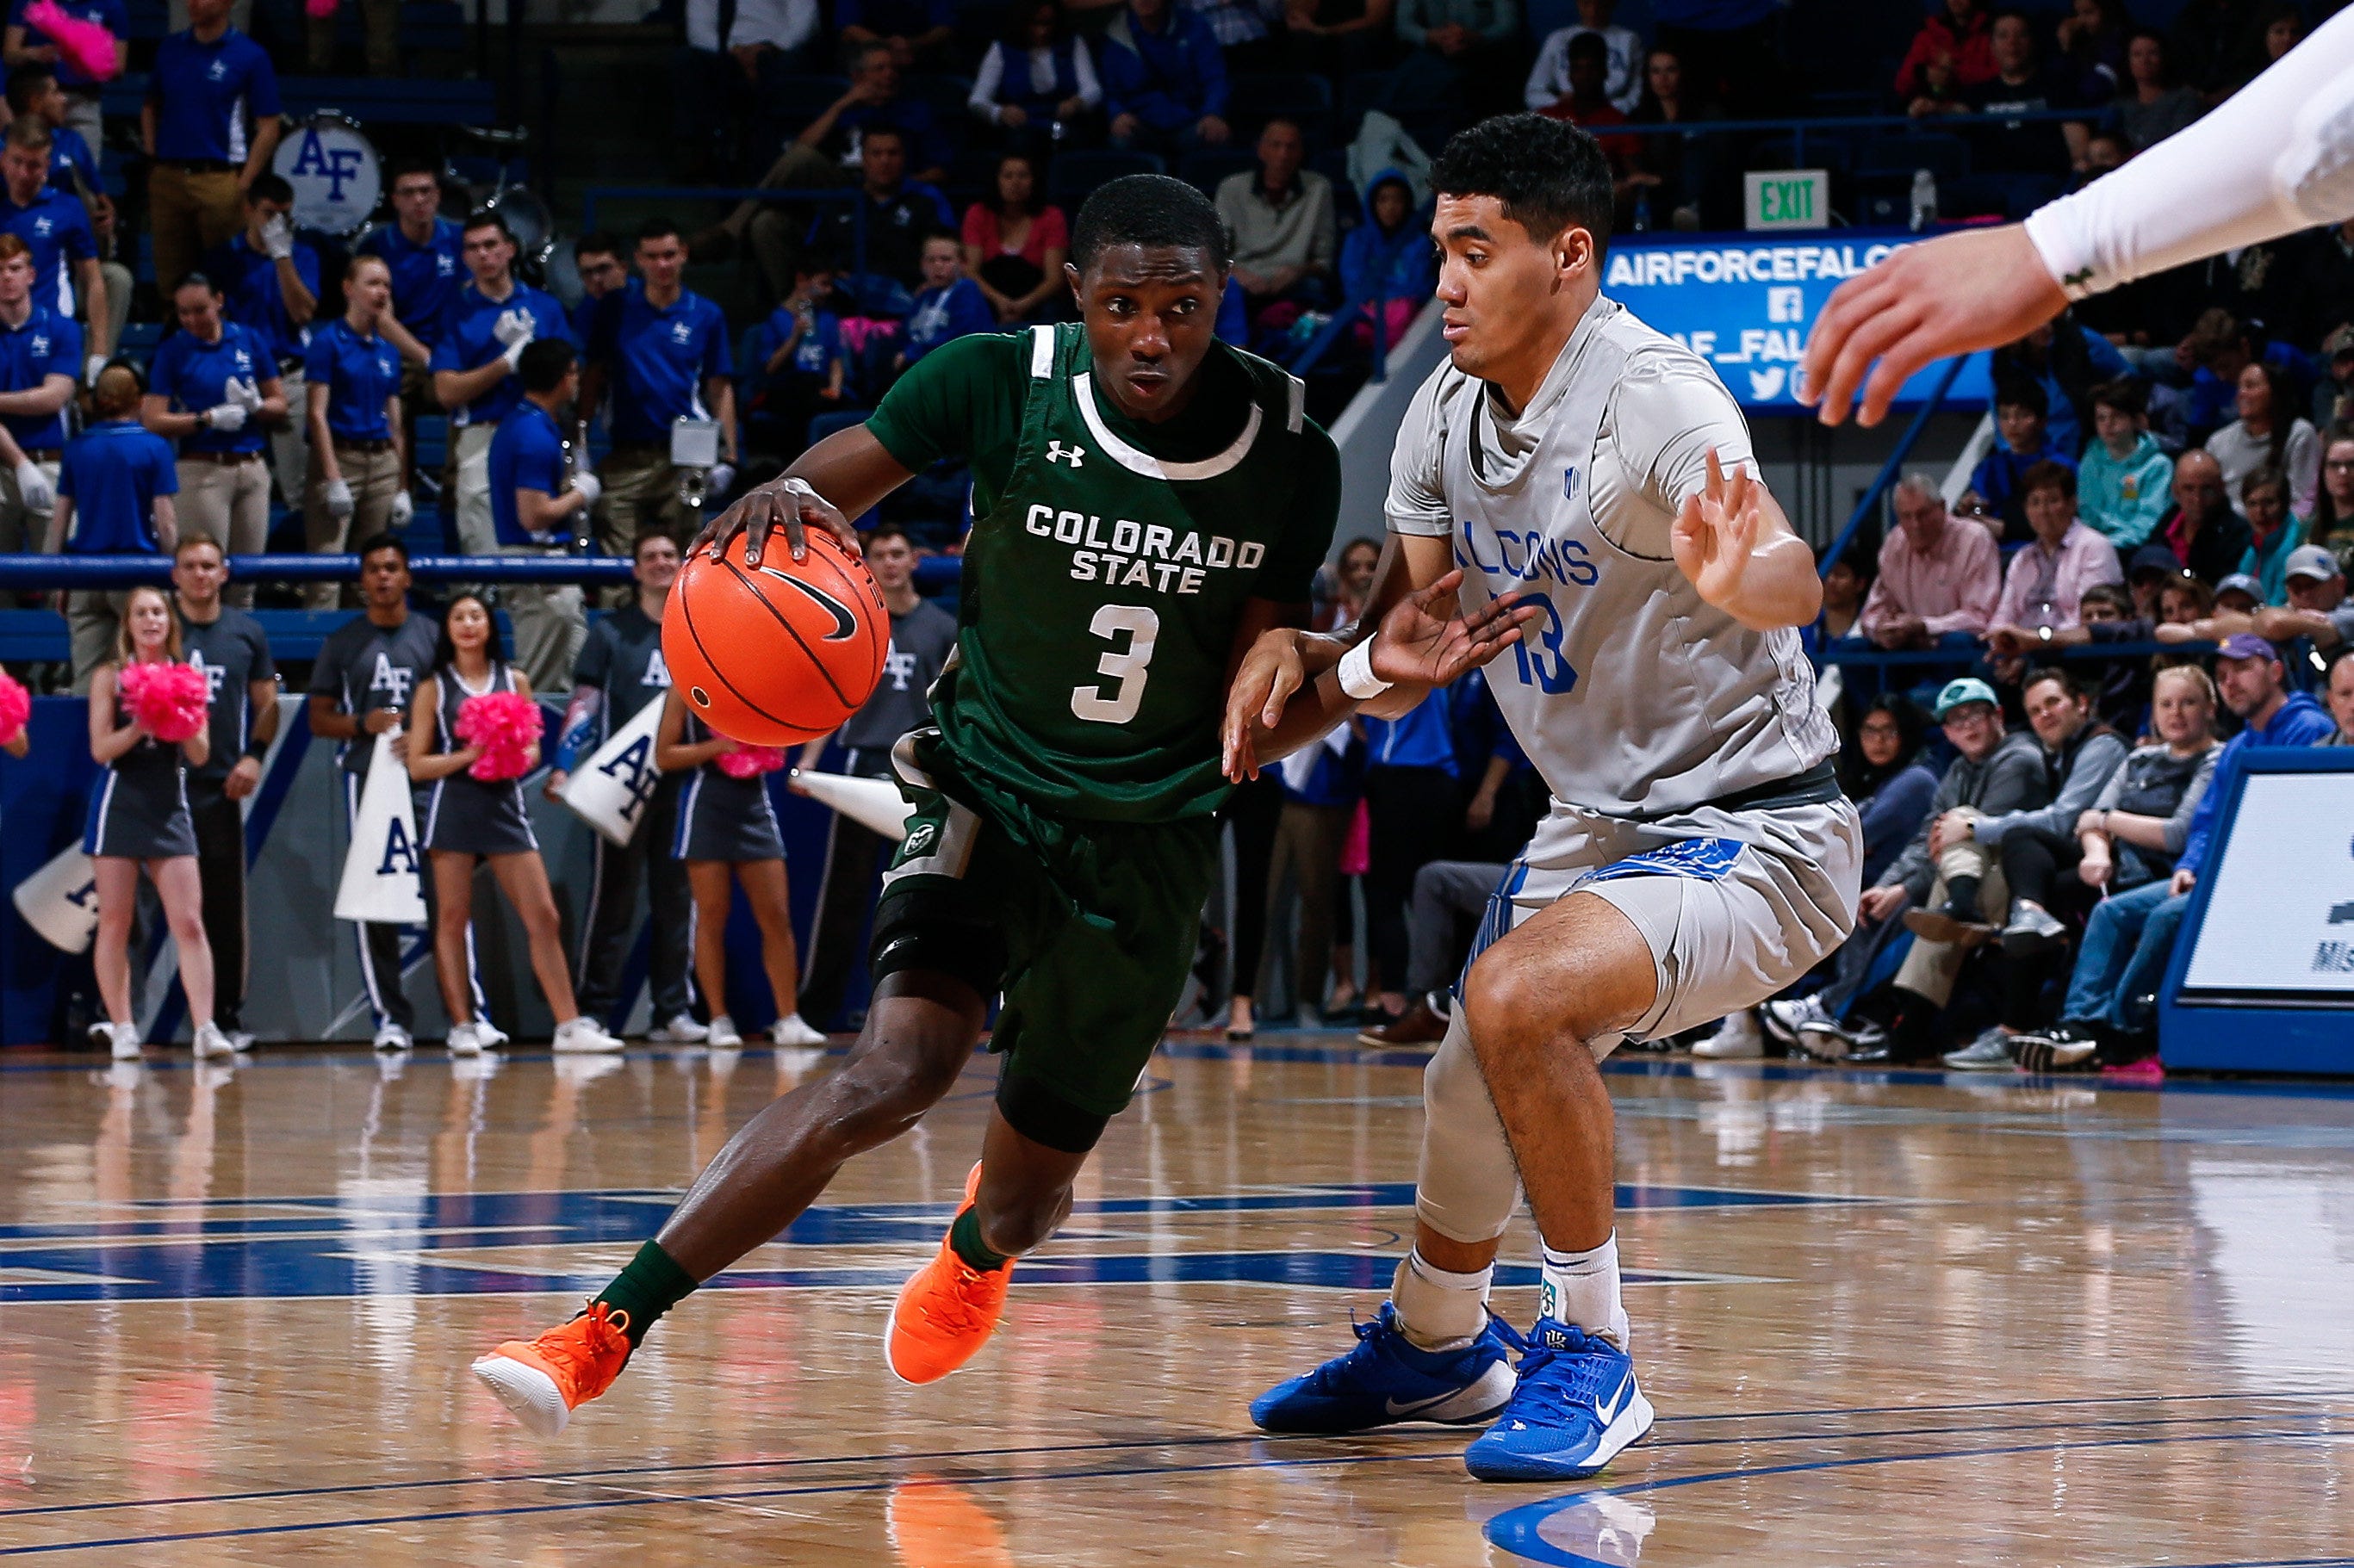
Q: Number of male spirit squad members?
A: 4